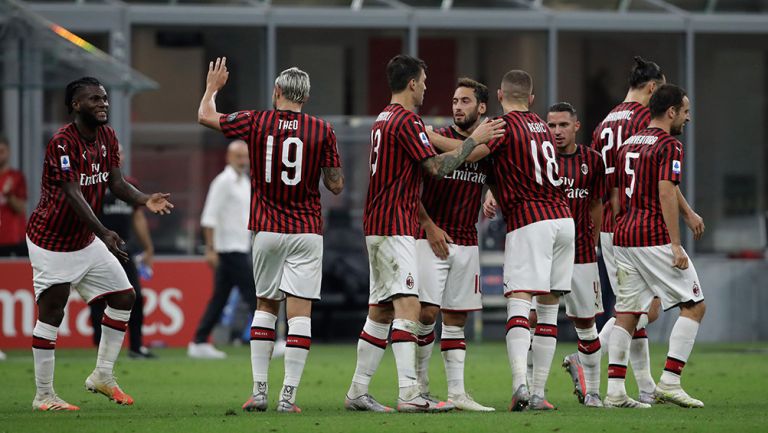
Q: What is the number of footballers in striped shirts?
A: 8